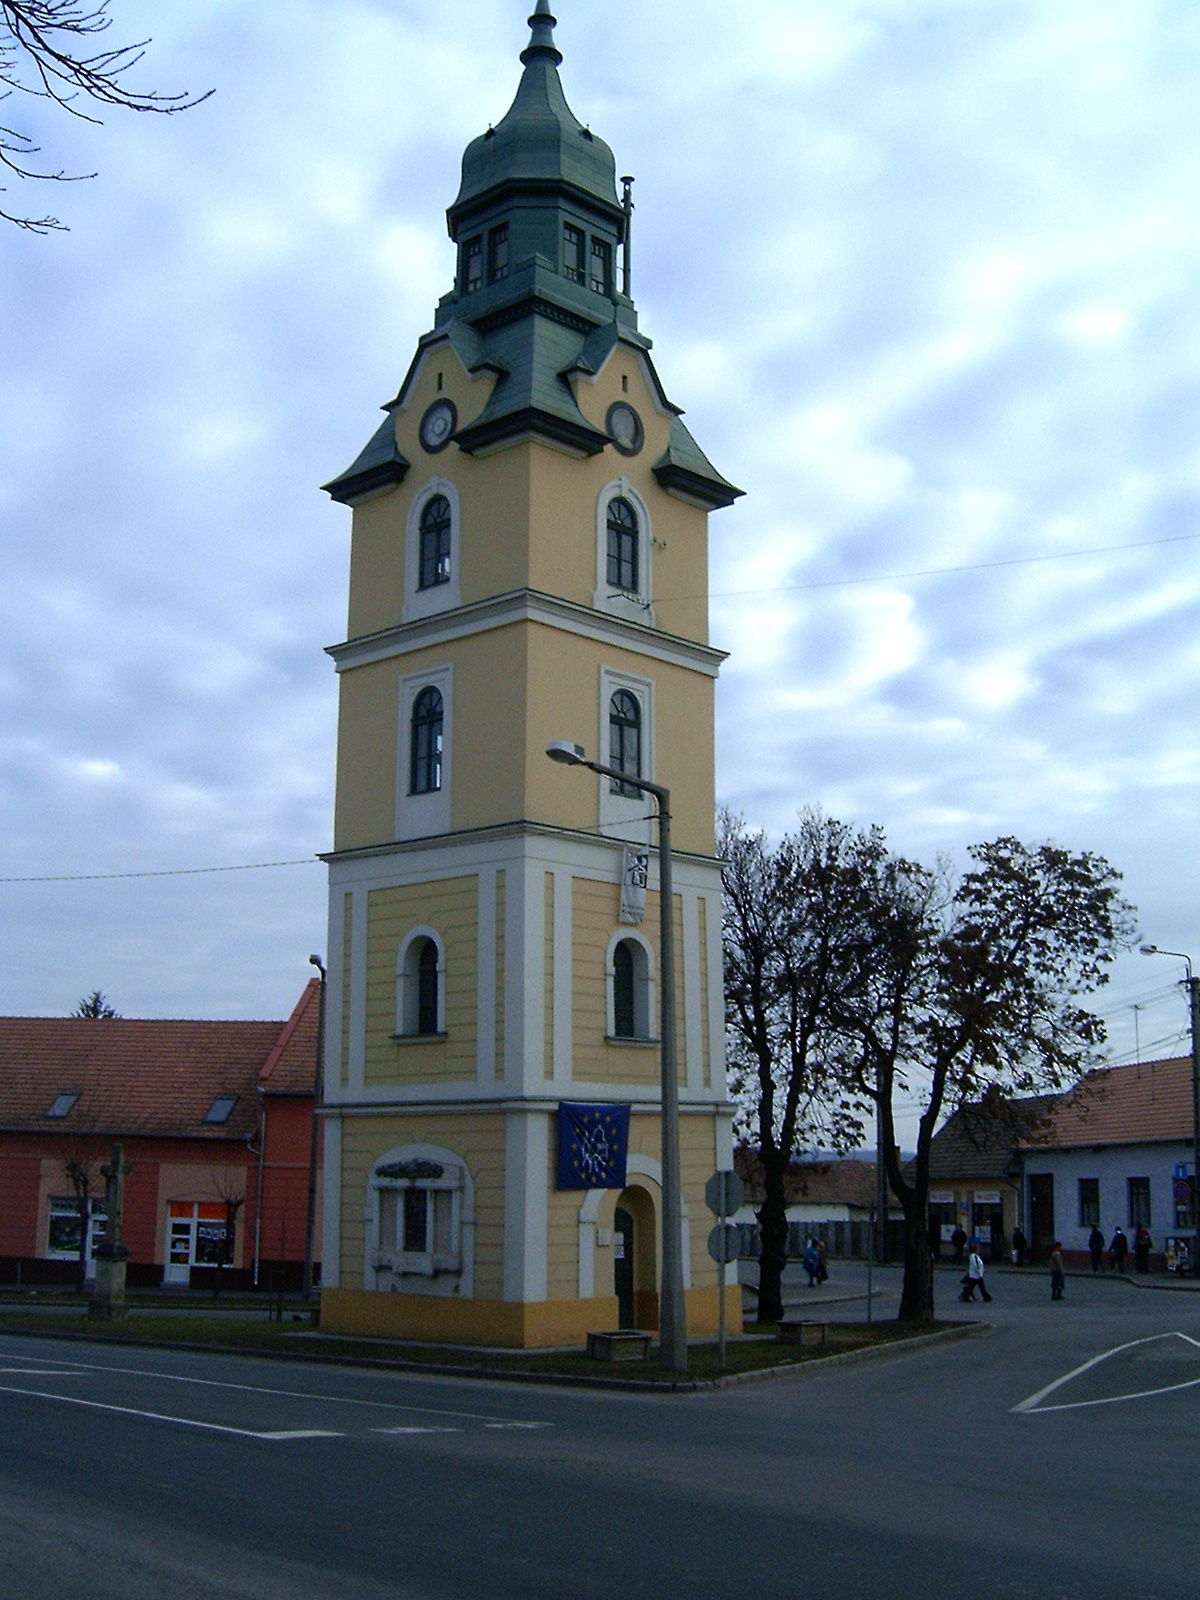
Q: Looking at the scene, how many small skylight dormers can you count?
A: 2